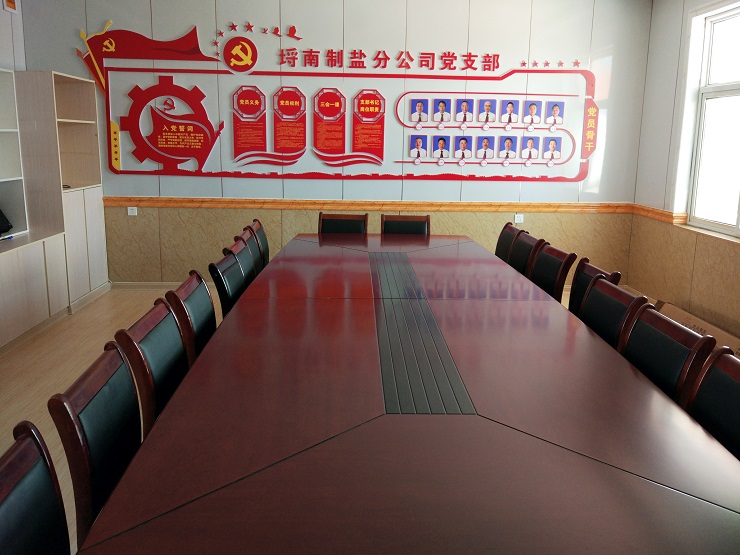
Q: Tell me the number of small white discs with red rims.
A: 14